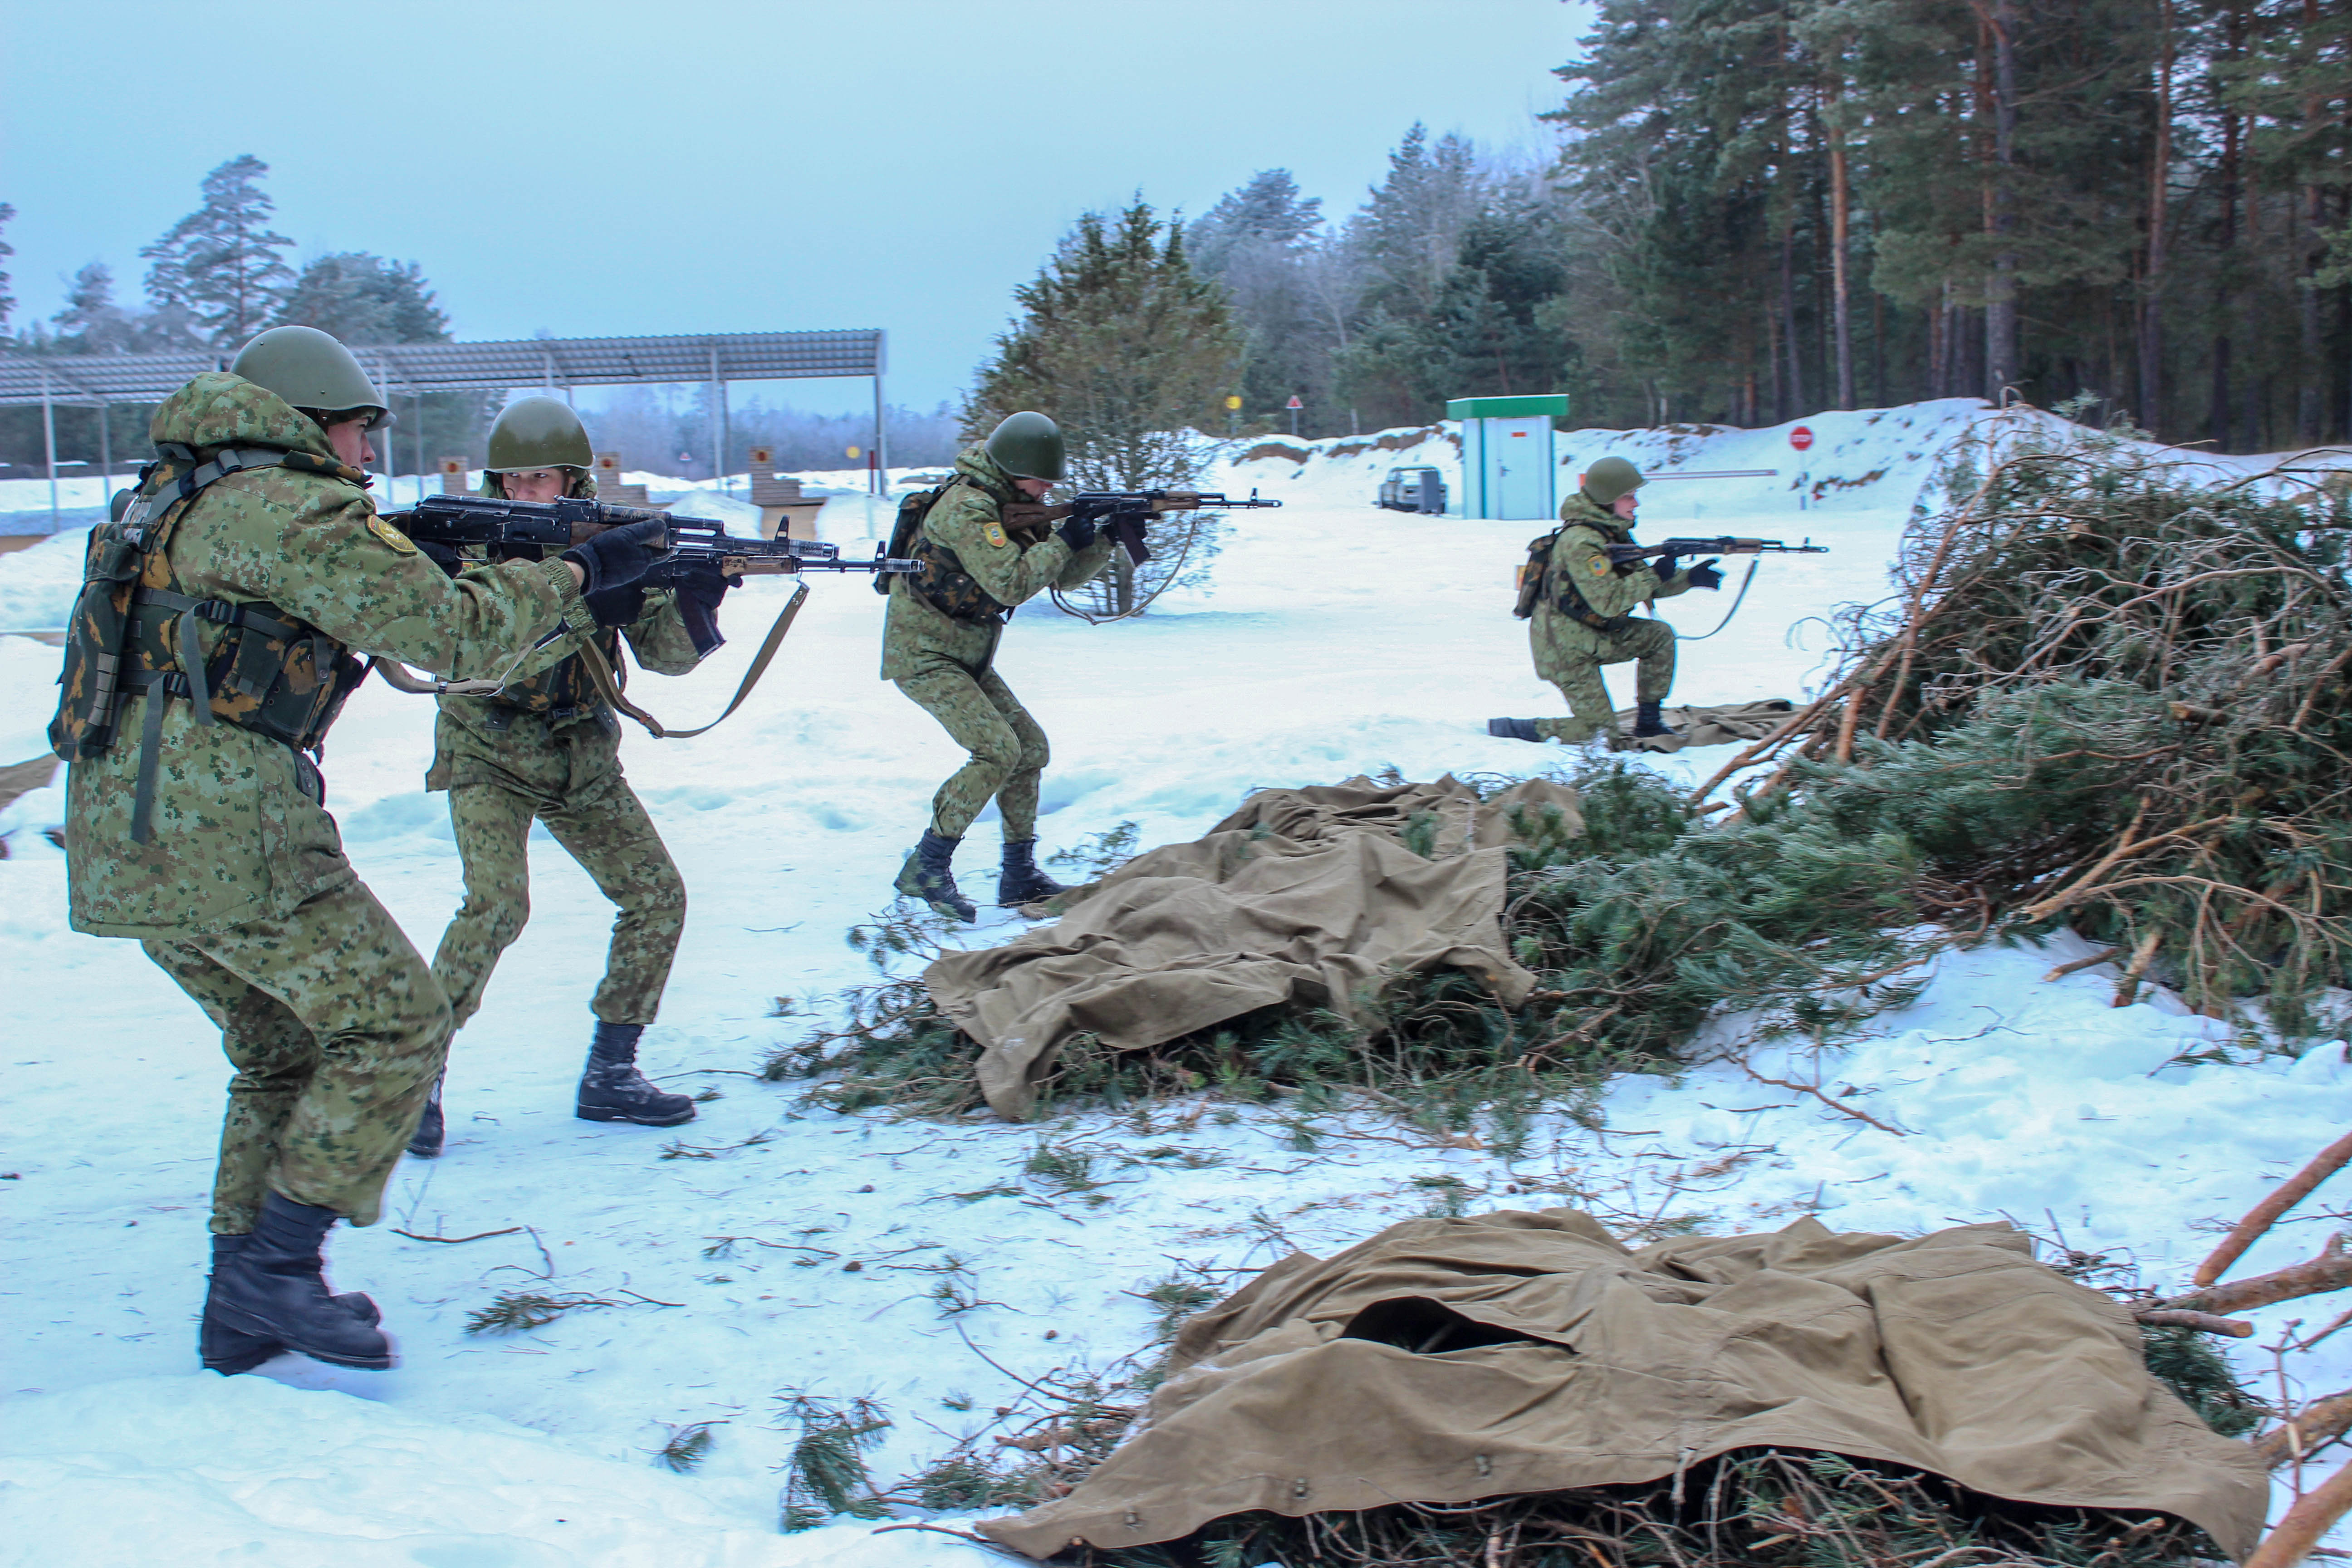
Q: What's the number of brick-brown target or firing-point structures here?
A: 3